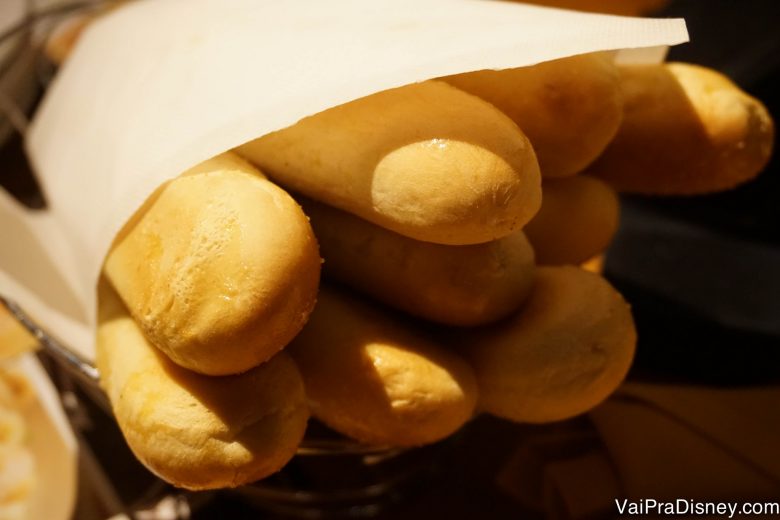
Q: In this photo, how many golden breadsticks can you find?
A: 9